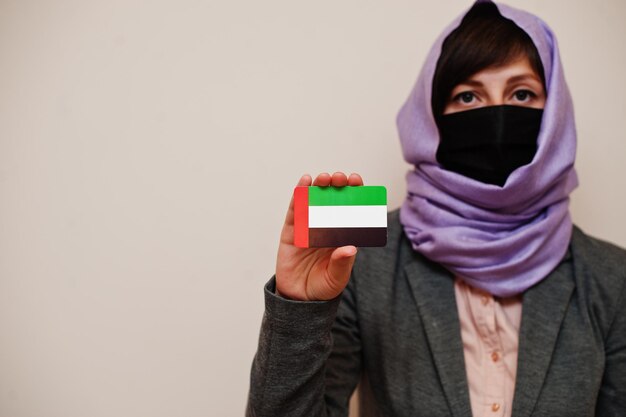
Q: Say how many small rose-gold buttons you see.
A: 3